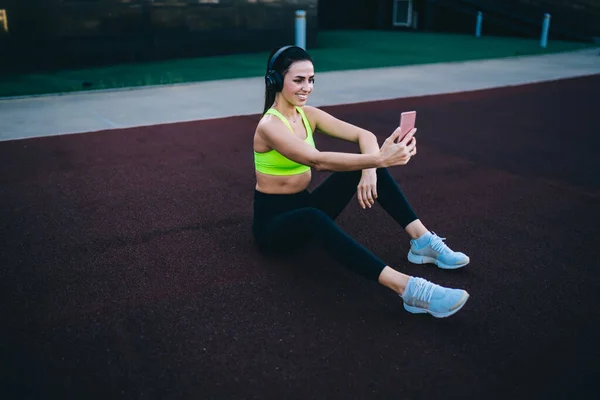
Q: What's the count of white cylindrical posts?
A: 3